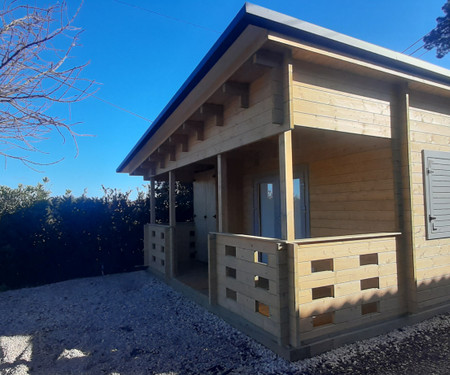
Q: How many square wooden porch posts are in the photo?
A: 4